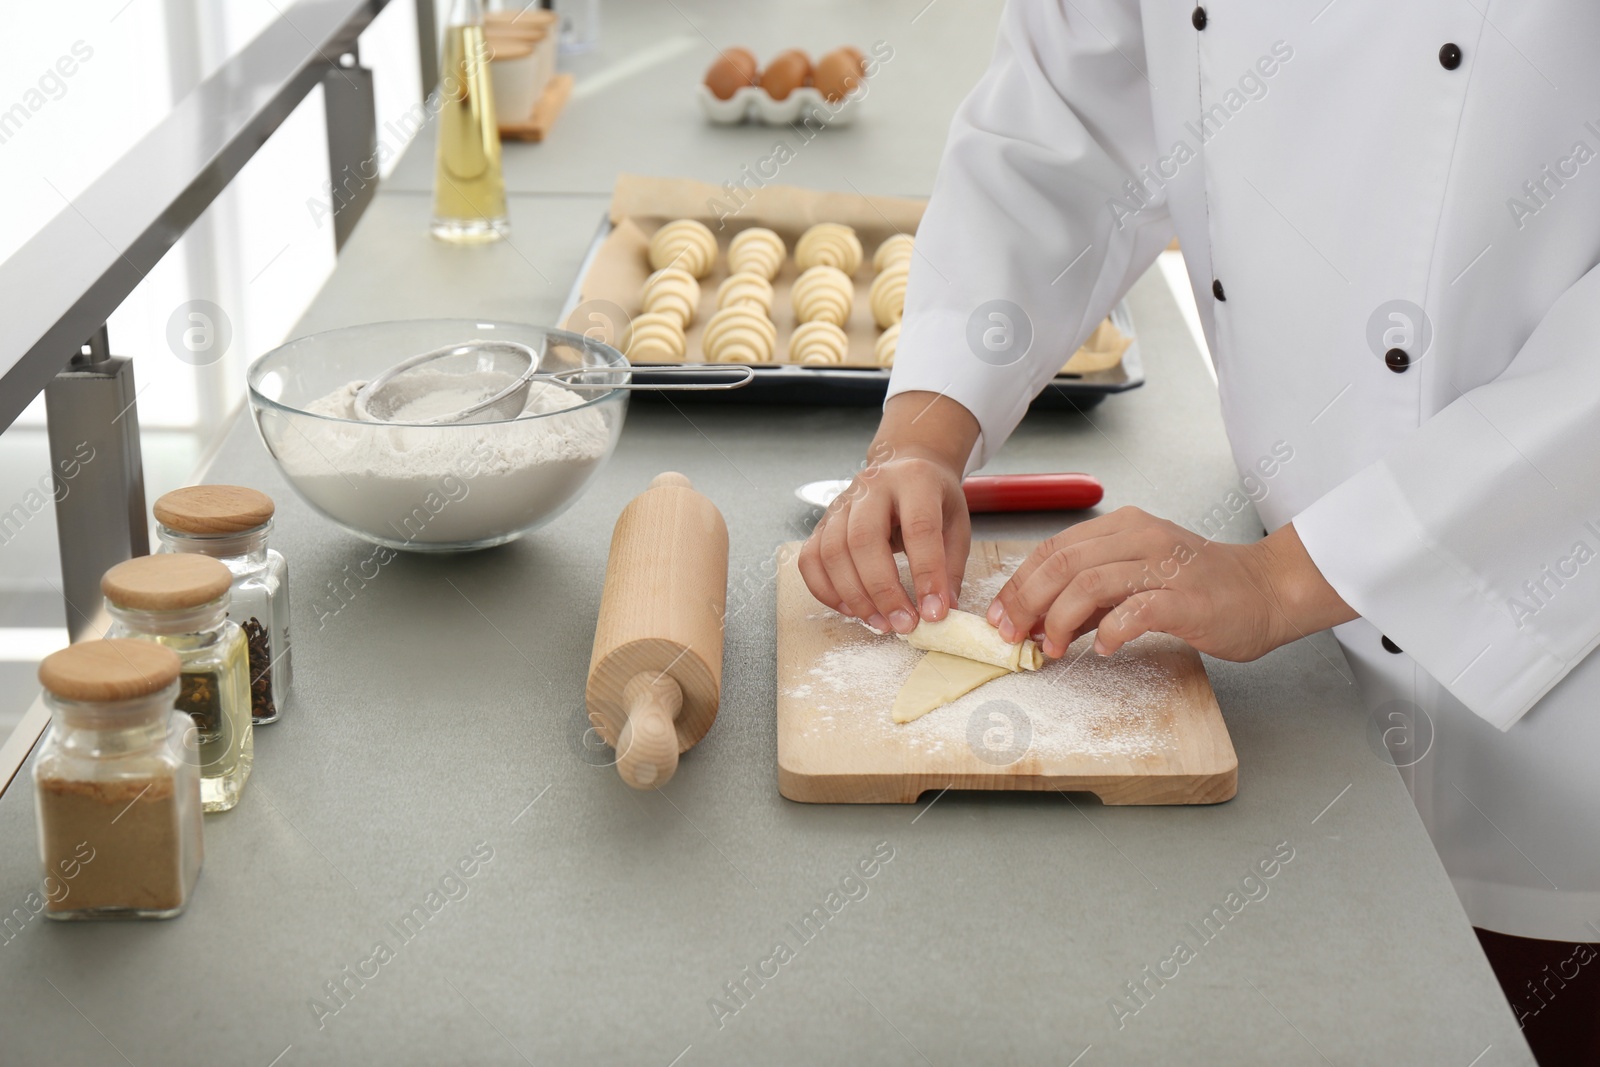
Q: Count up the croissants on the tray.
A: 12